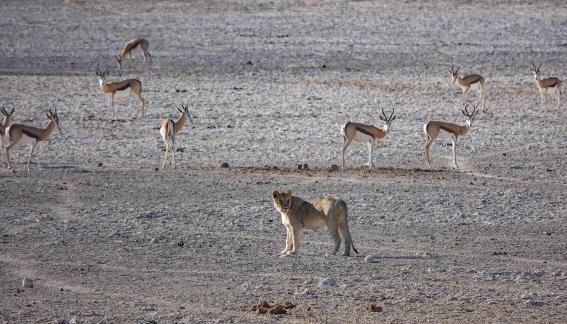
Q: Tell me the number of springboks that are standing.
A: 9